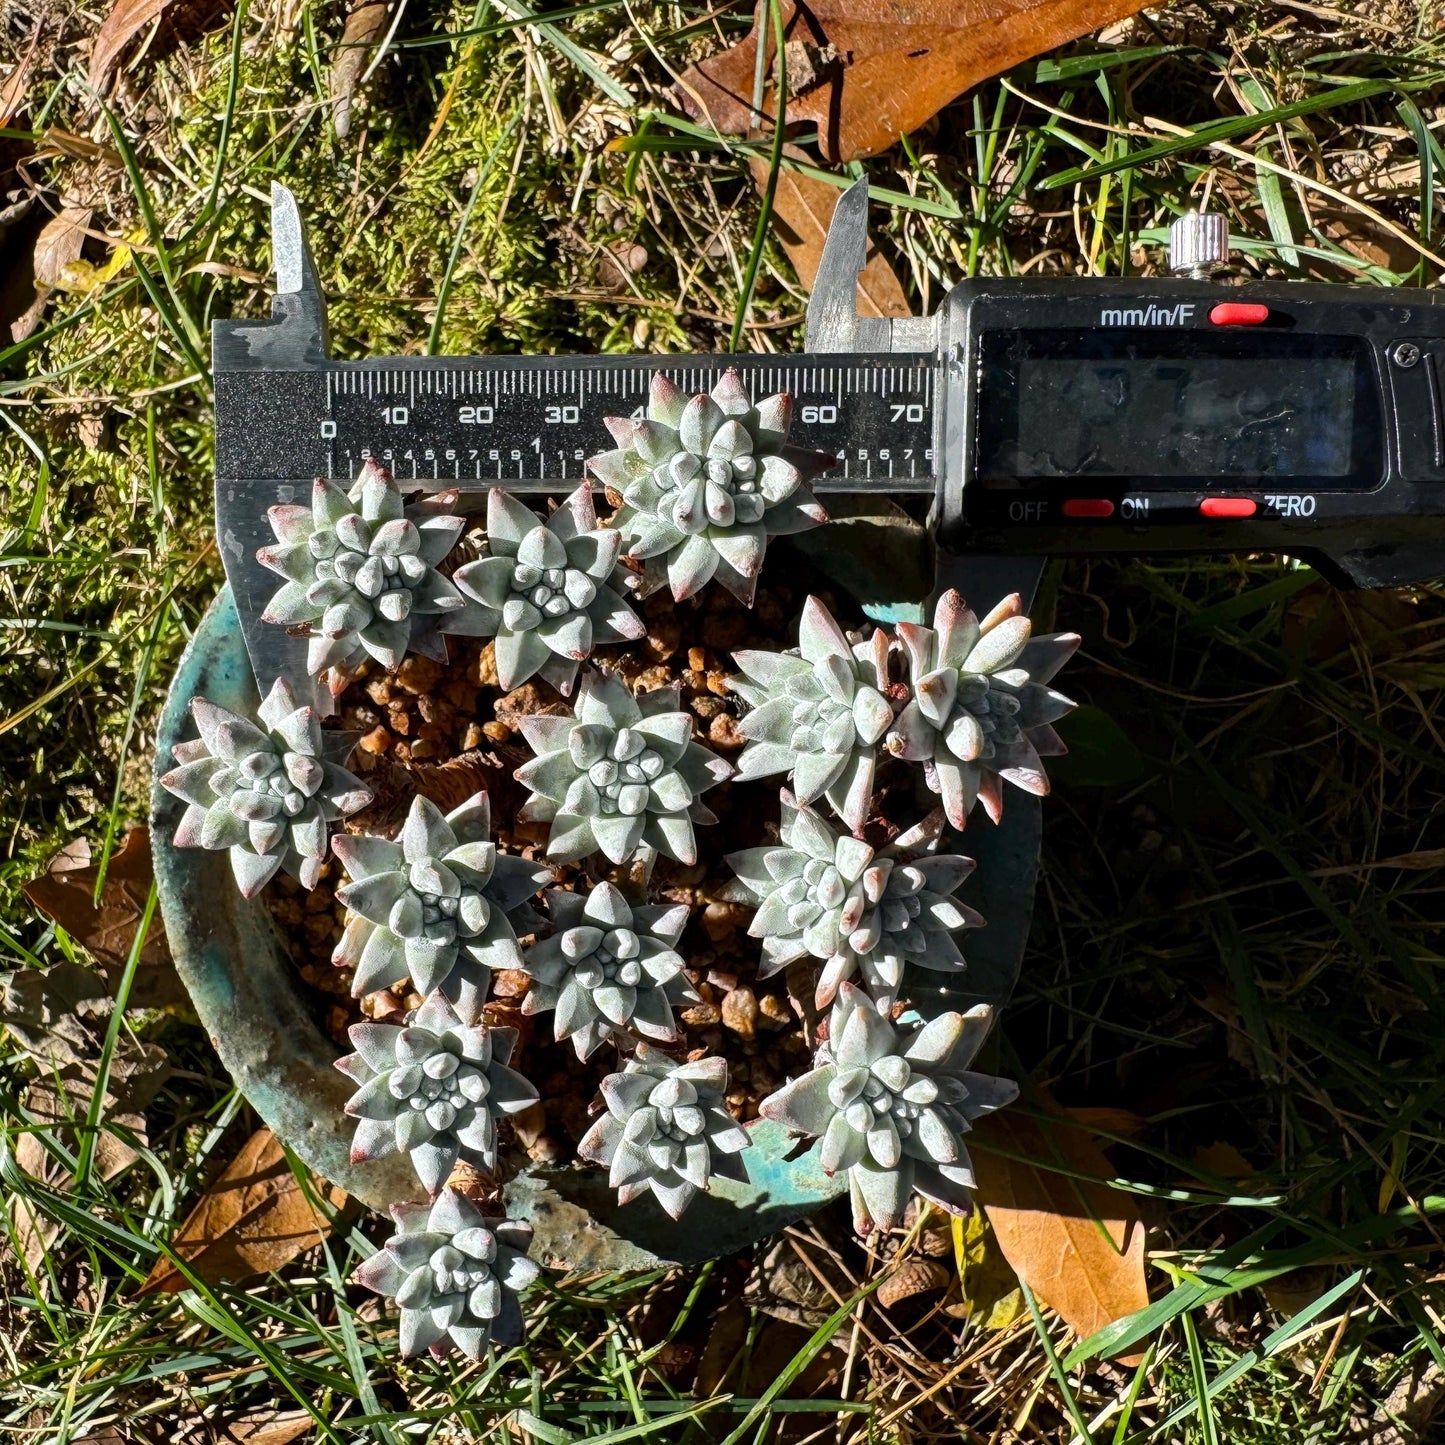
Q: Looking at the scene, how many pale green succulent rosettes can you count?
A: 15